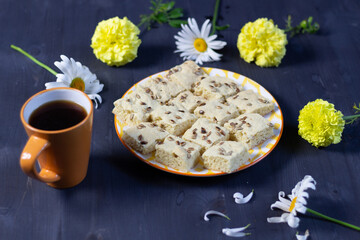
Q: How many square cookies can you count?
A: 13